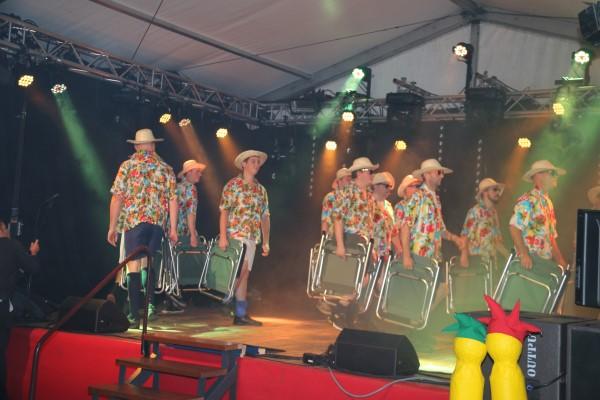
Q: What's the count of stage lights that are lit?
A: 13